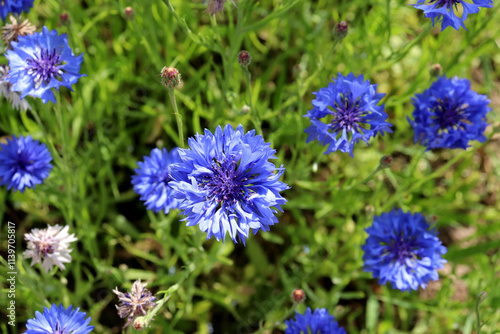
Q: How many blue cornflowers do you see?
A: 11